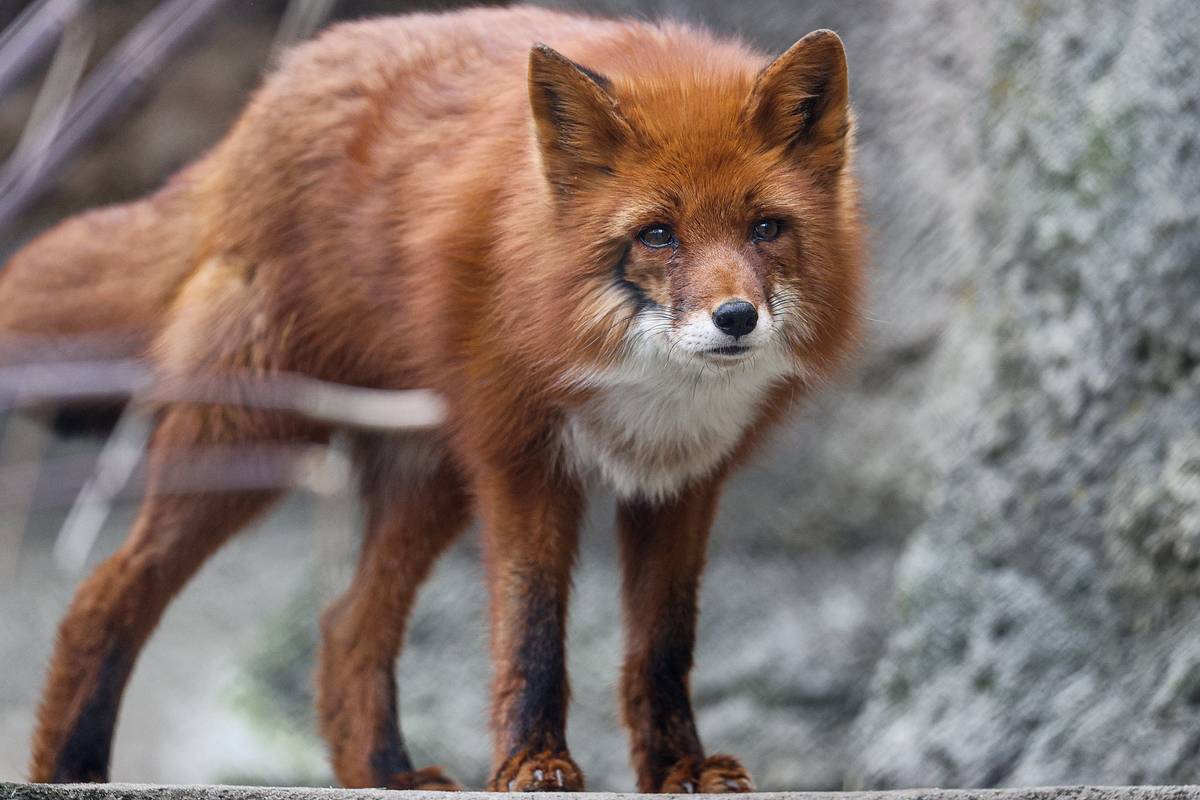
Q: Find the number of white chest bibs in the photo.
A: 1